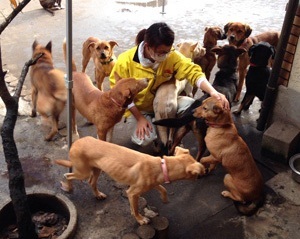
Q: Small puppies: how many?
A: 0